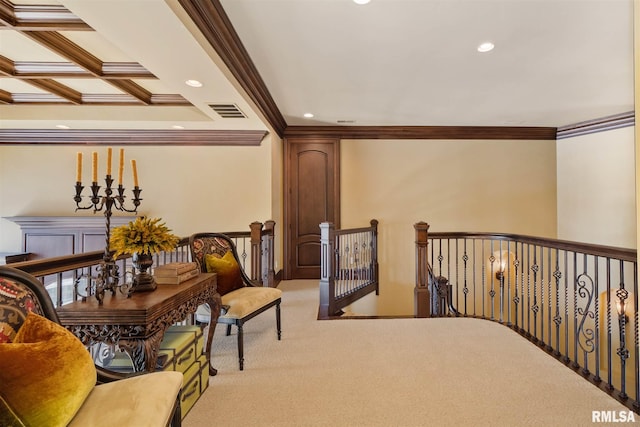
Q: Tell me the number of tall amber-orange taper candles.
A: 5